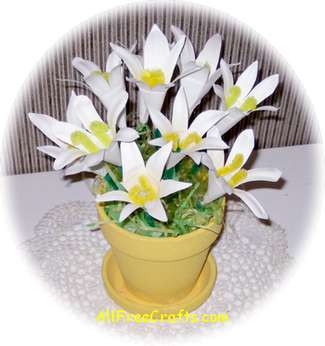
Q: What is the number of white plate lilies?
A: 8